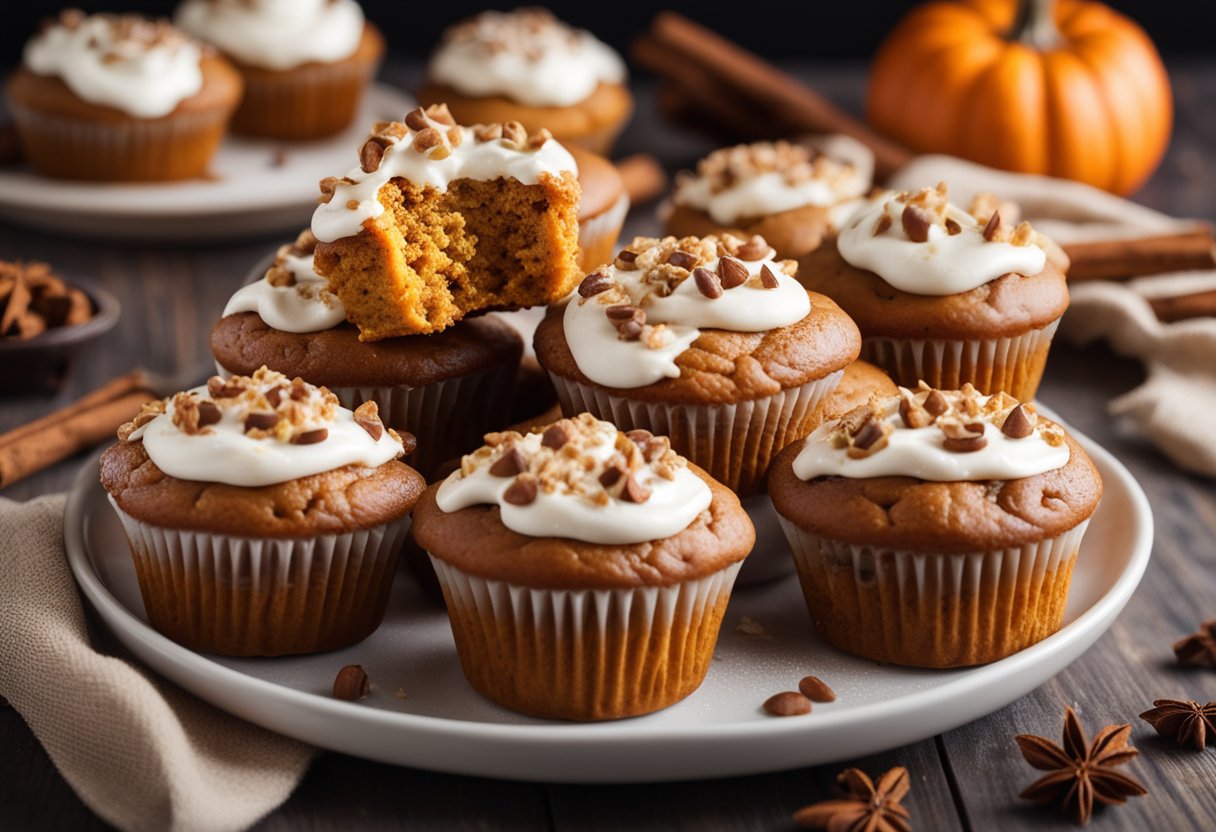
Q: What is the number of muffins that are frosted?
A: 11